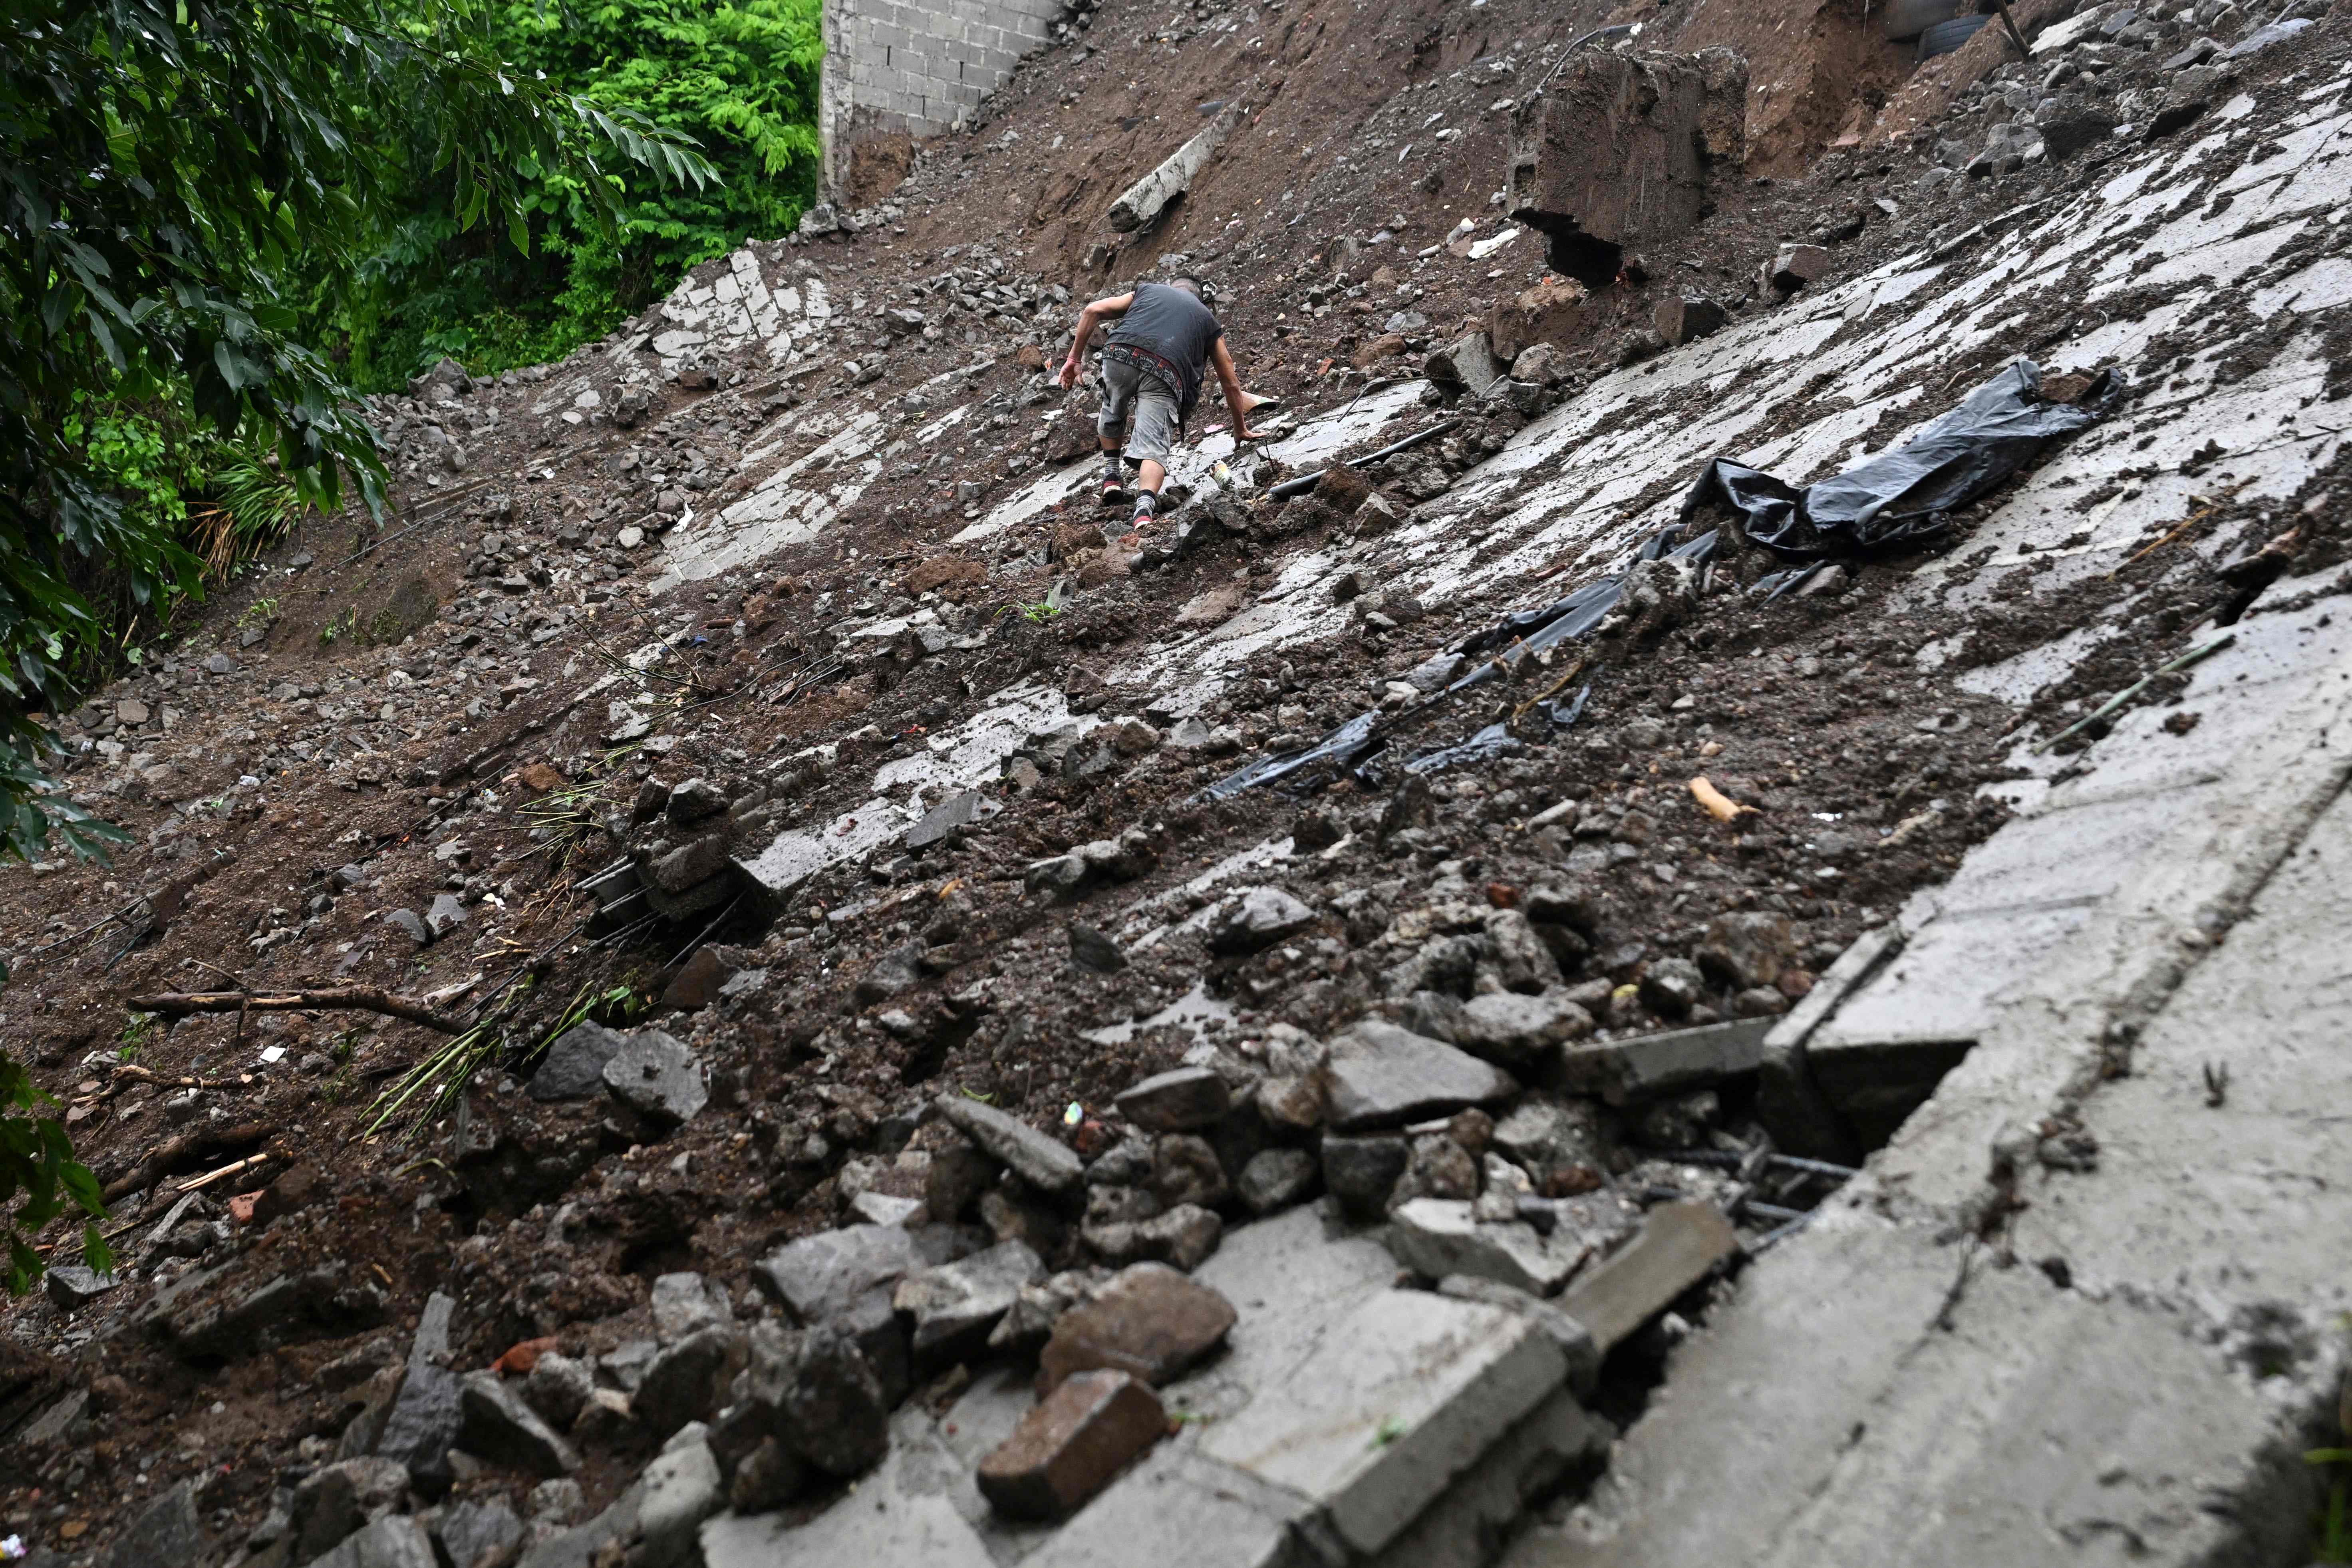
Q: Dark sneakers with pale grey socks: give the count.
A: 2